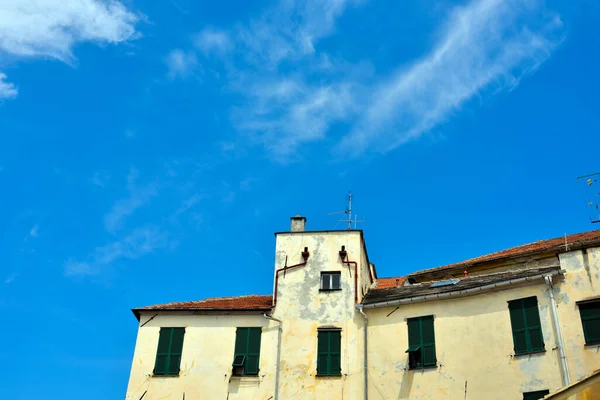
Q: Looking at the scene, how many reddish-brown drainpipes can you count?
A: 2